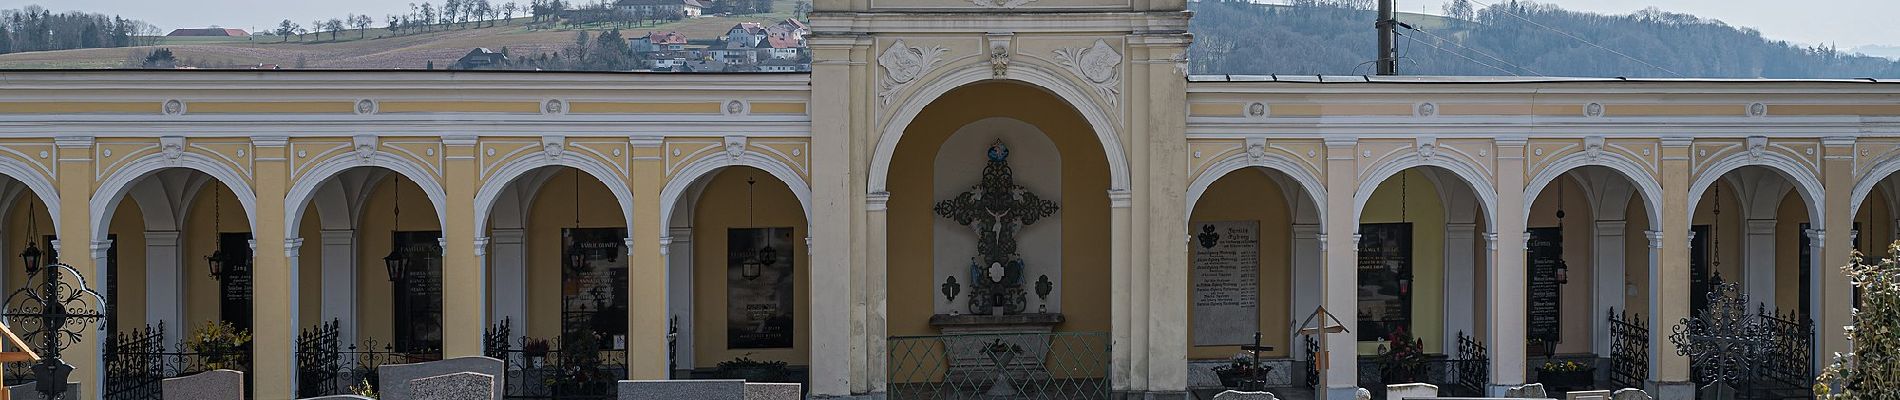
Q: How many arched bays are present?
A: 11